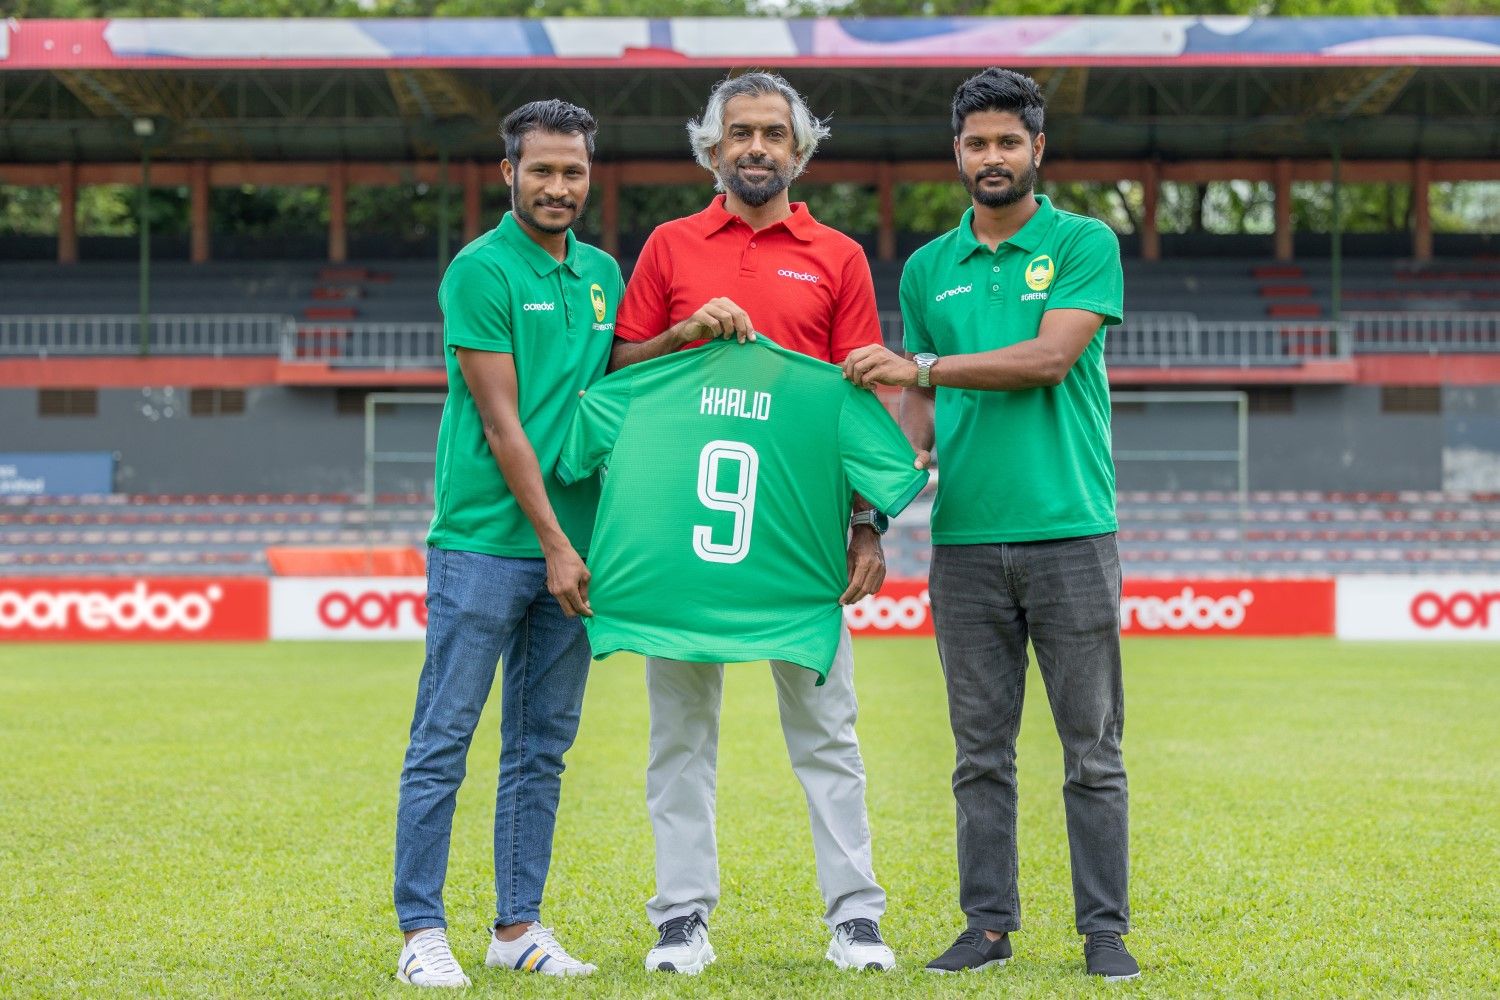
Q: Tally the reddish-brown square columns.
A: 9